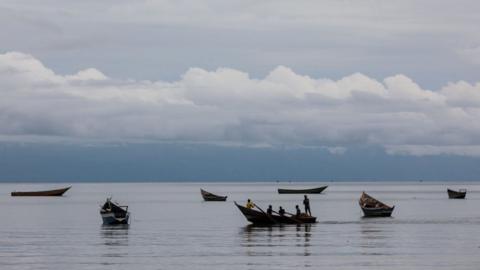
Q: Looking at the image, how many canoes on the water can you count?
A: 7